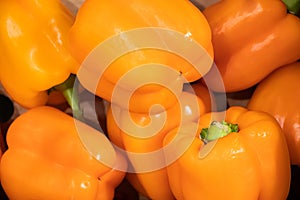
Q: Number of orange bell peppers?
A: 7